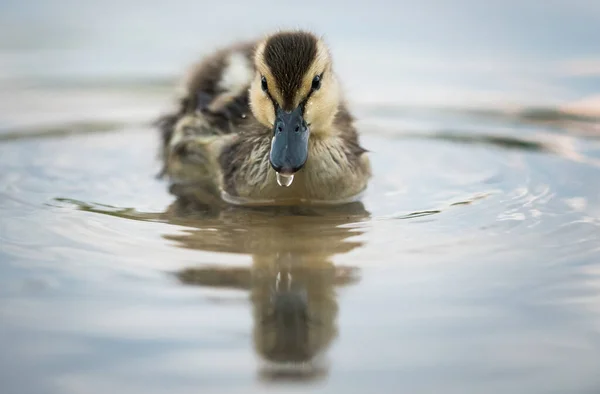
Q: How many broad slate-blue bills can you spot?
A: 1